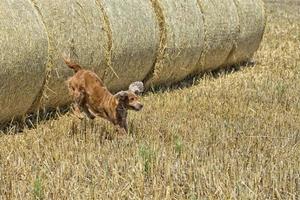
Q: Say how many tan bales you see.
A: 6